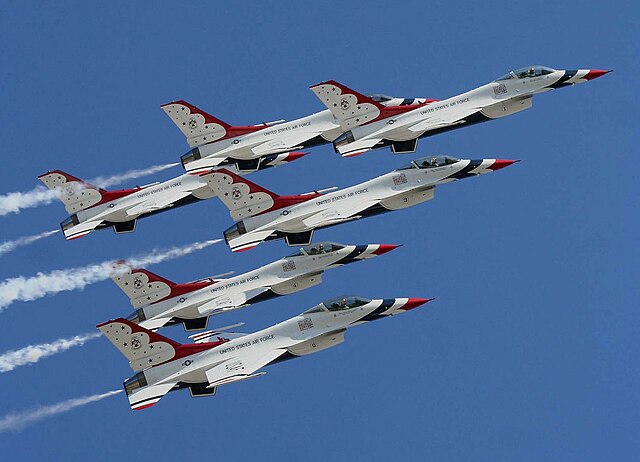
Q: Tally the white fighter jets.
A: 6